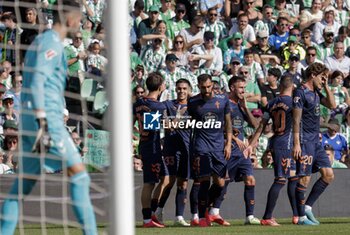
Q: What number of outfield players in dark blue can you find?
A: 6